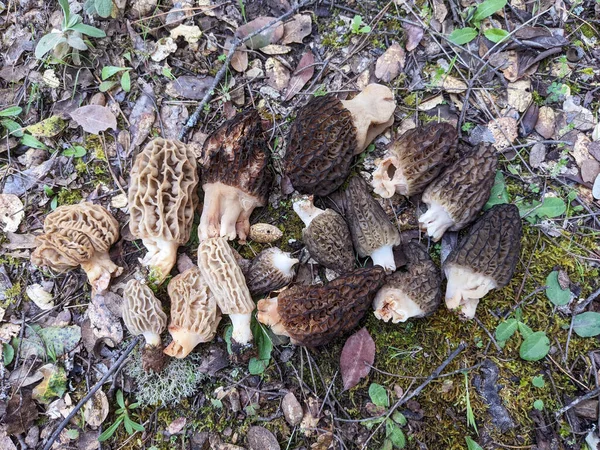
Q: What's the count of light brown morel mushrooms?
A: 5